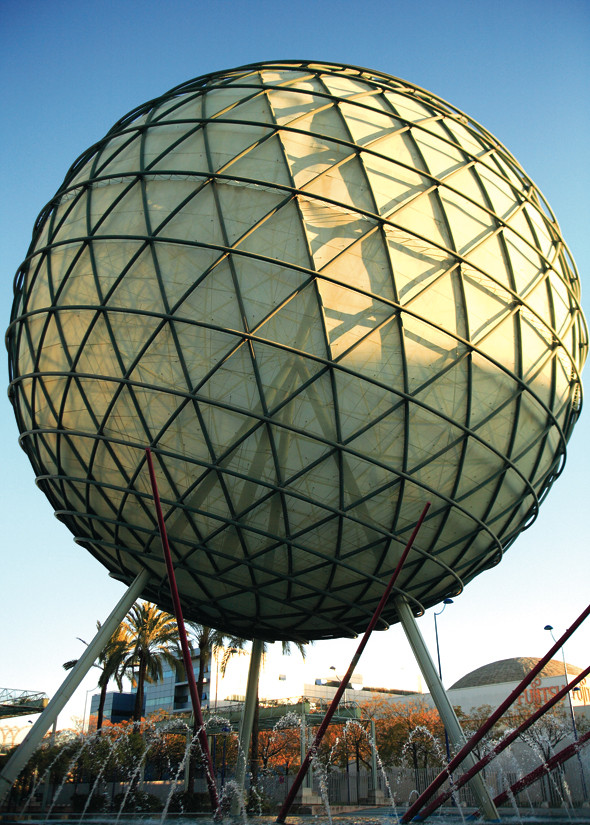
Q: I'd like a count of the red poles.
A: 5